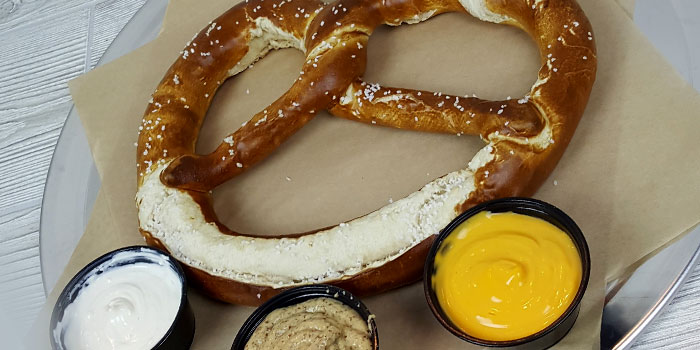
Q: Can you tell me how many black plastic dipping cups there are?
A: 3